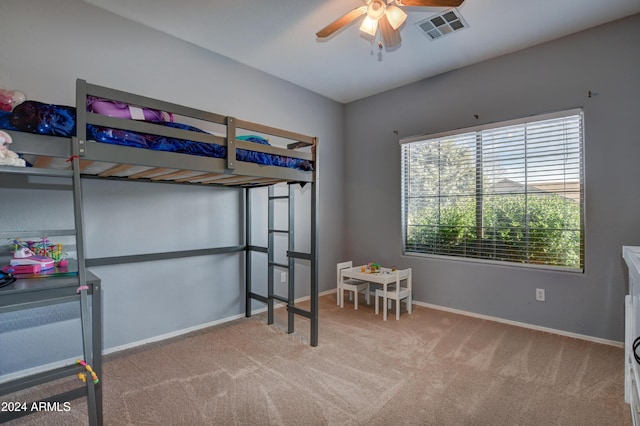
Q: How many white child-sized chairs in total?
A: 2